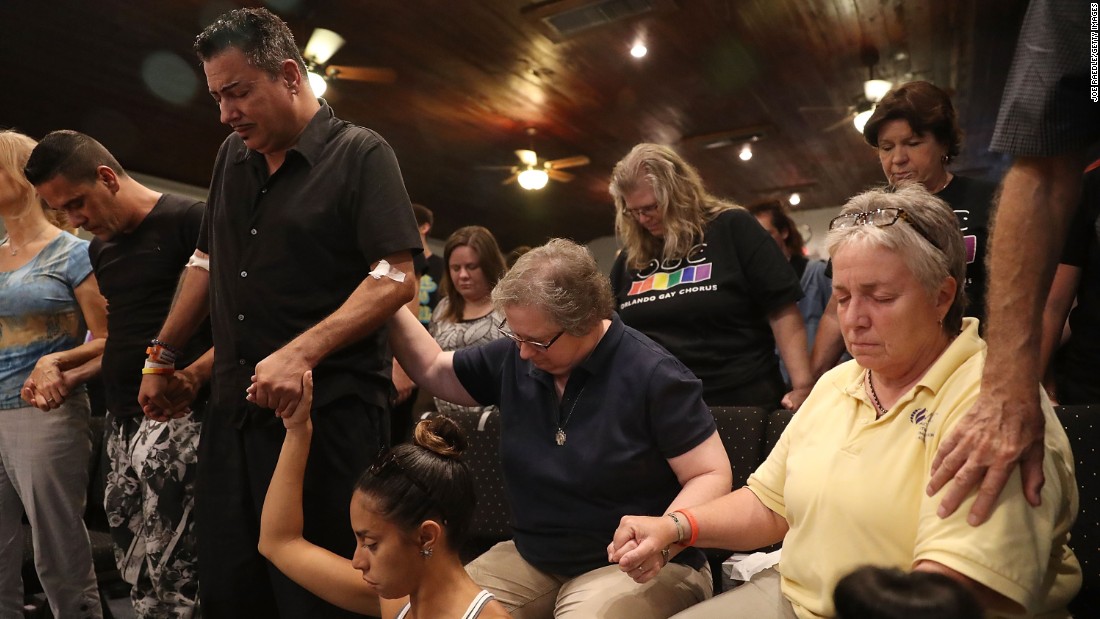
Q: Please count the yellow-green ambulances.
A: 0